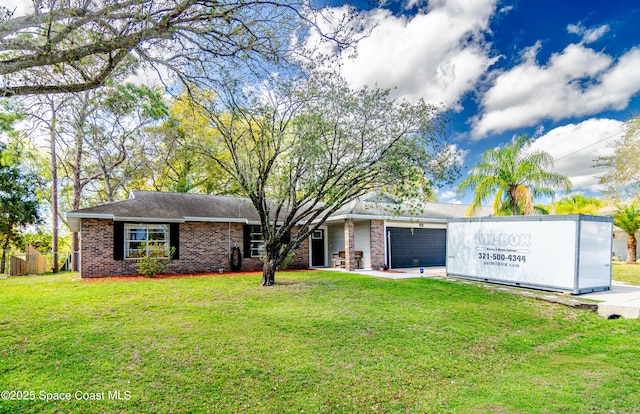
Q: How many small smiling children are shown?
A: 0